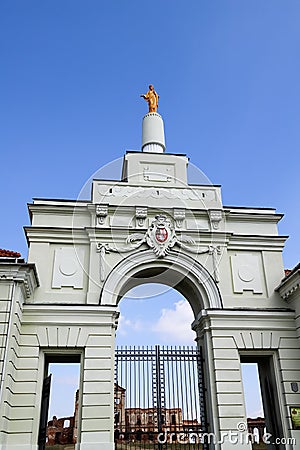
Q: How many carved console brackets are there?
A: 4